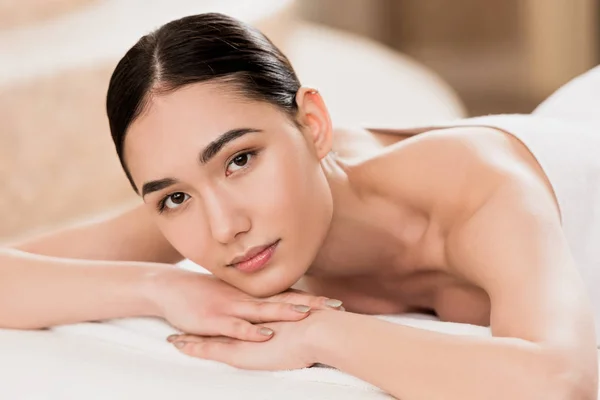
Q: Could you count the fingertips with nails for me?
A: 5